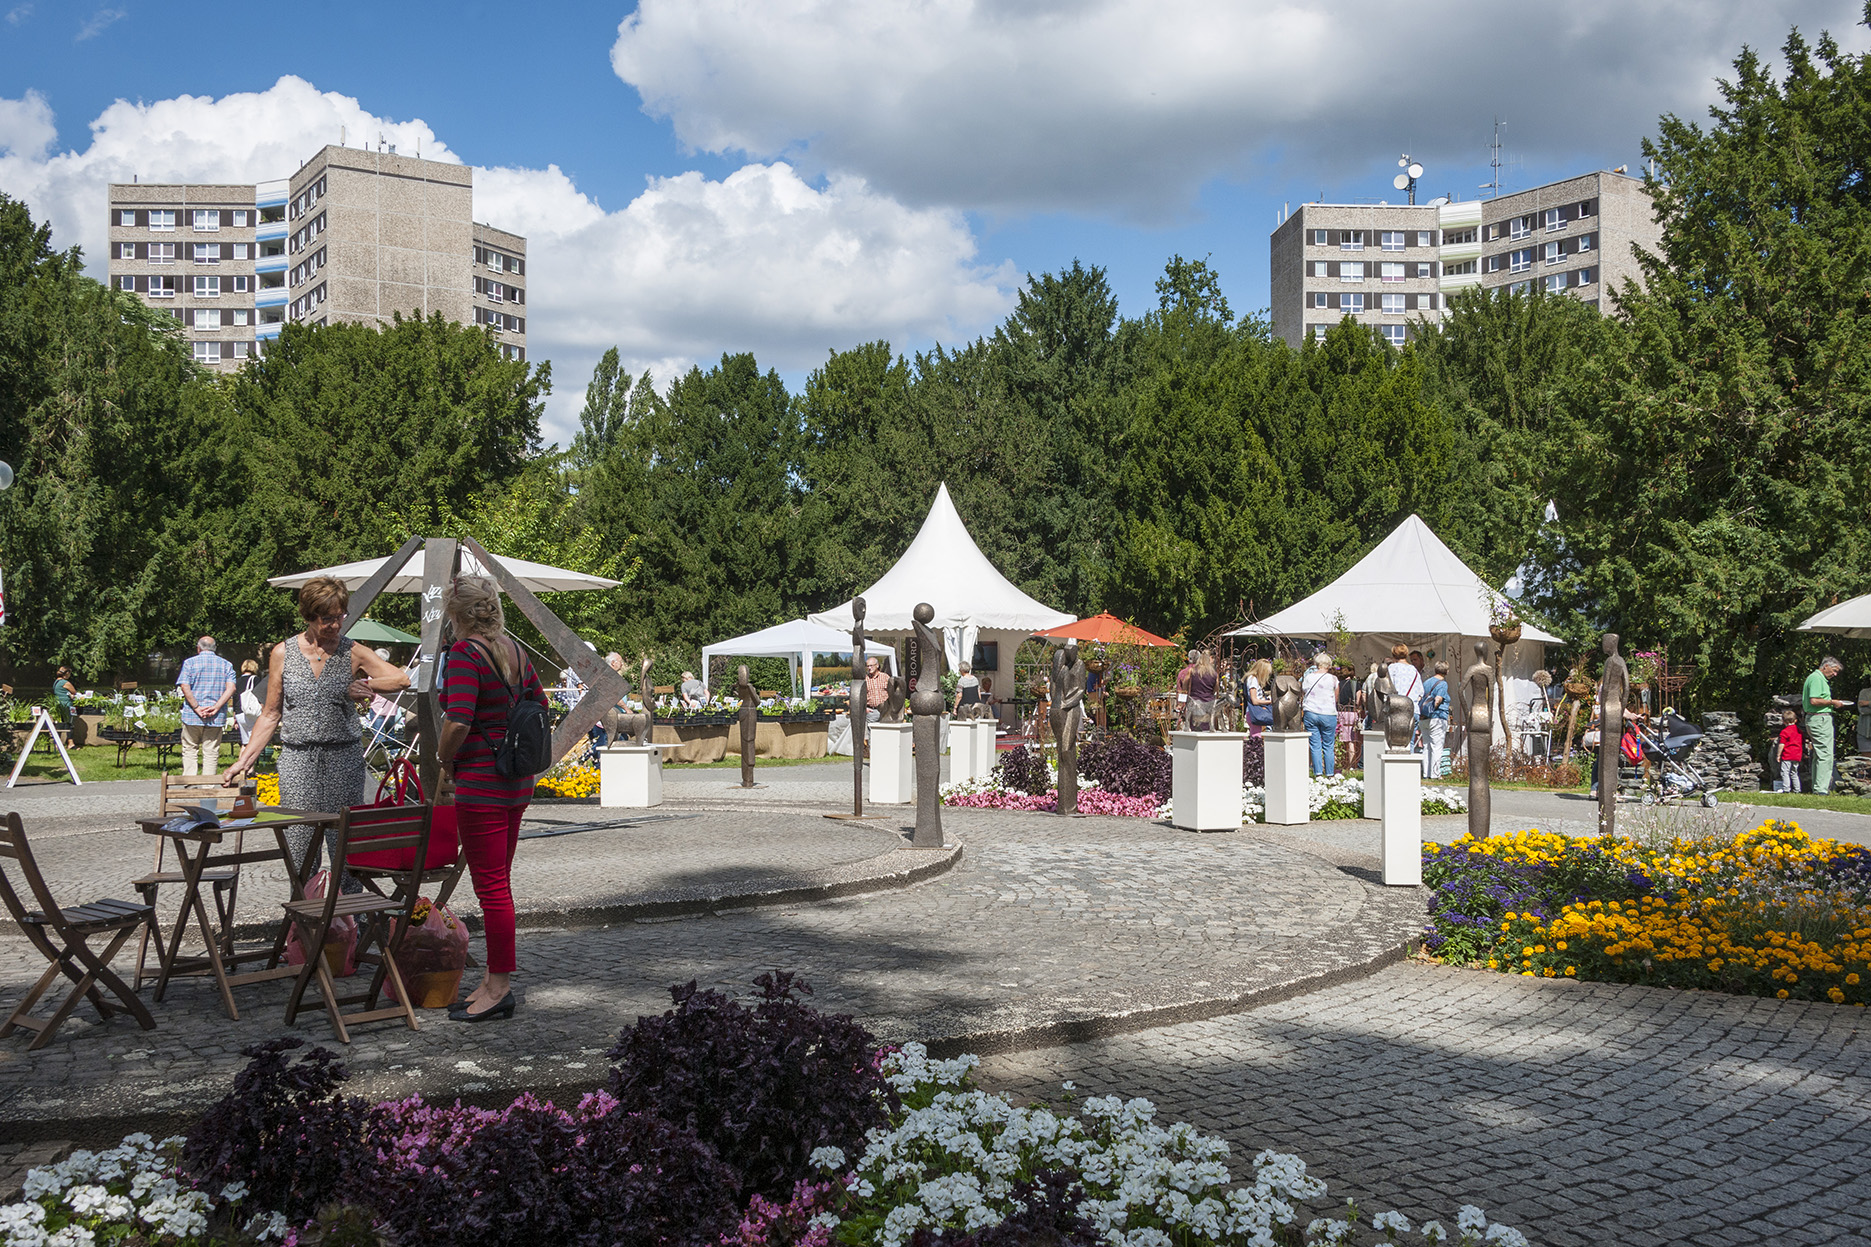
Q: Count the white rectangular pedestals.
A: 8